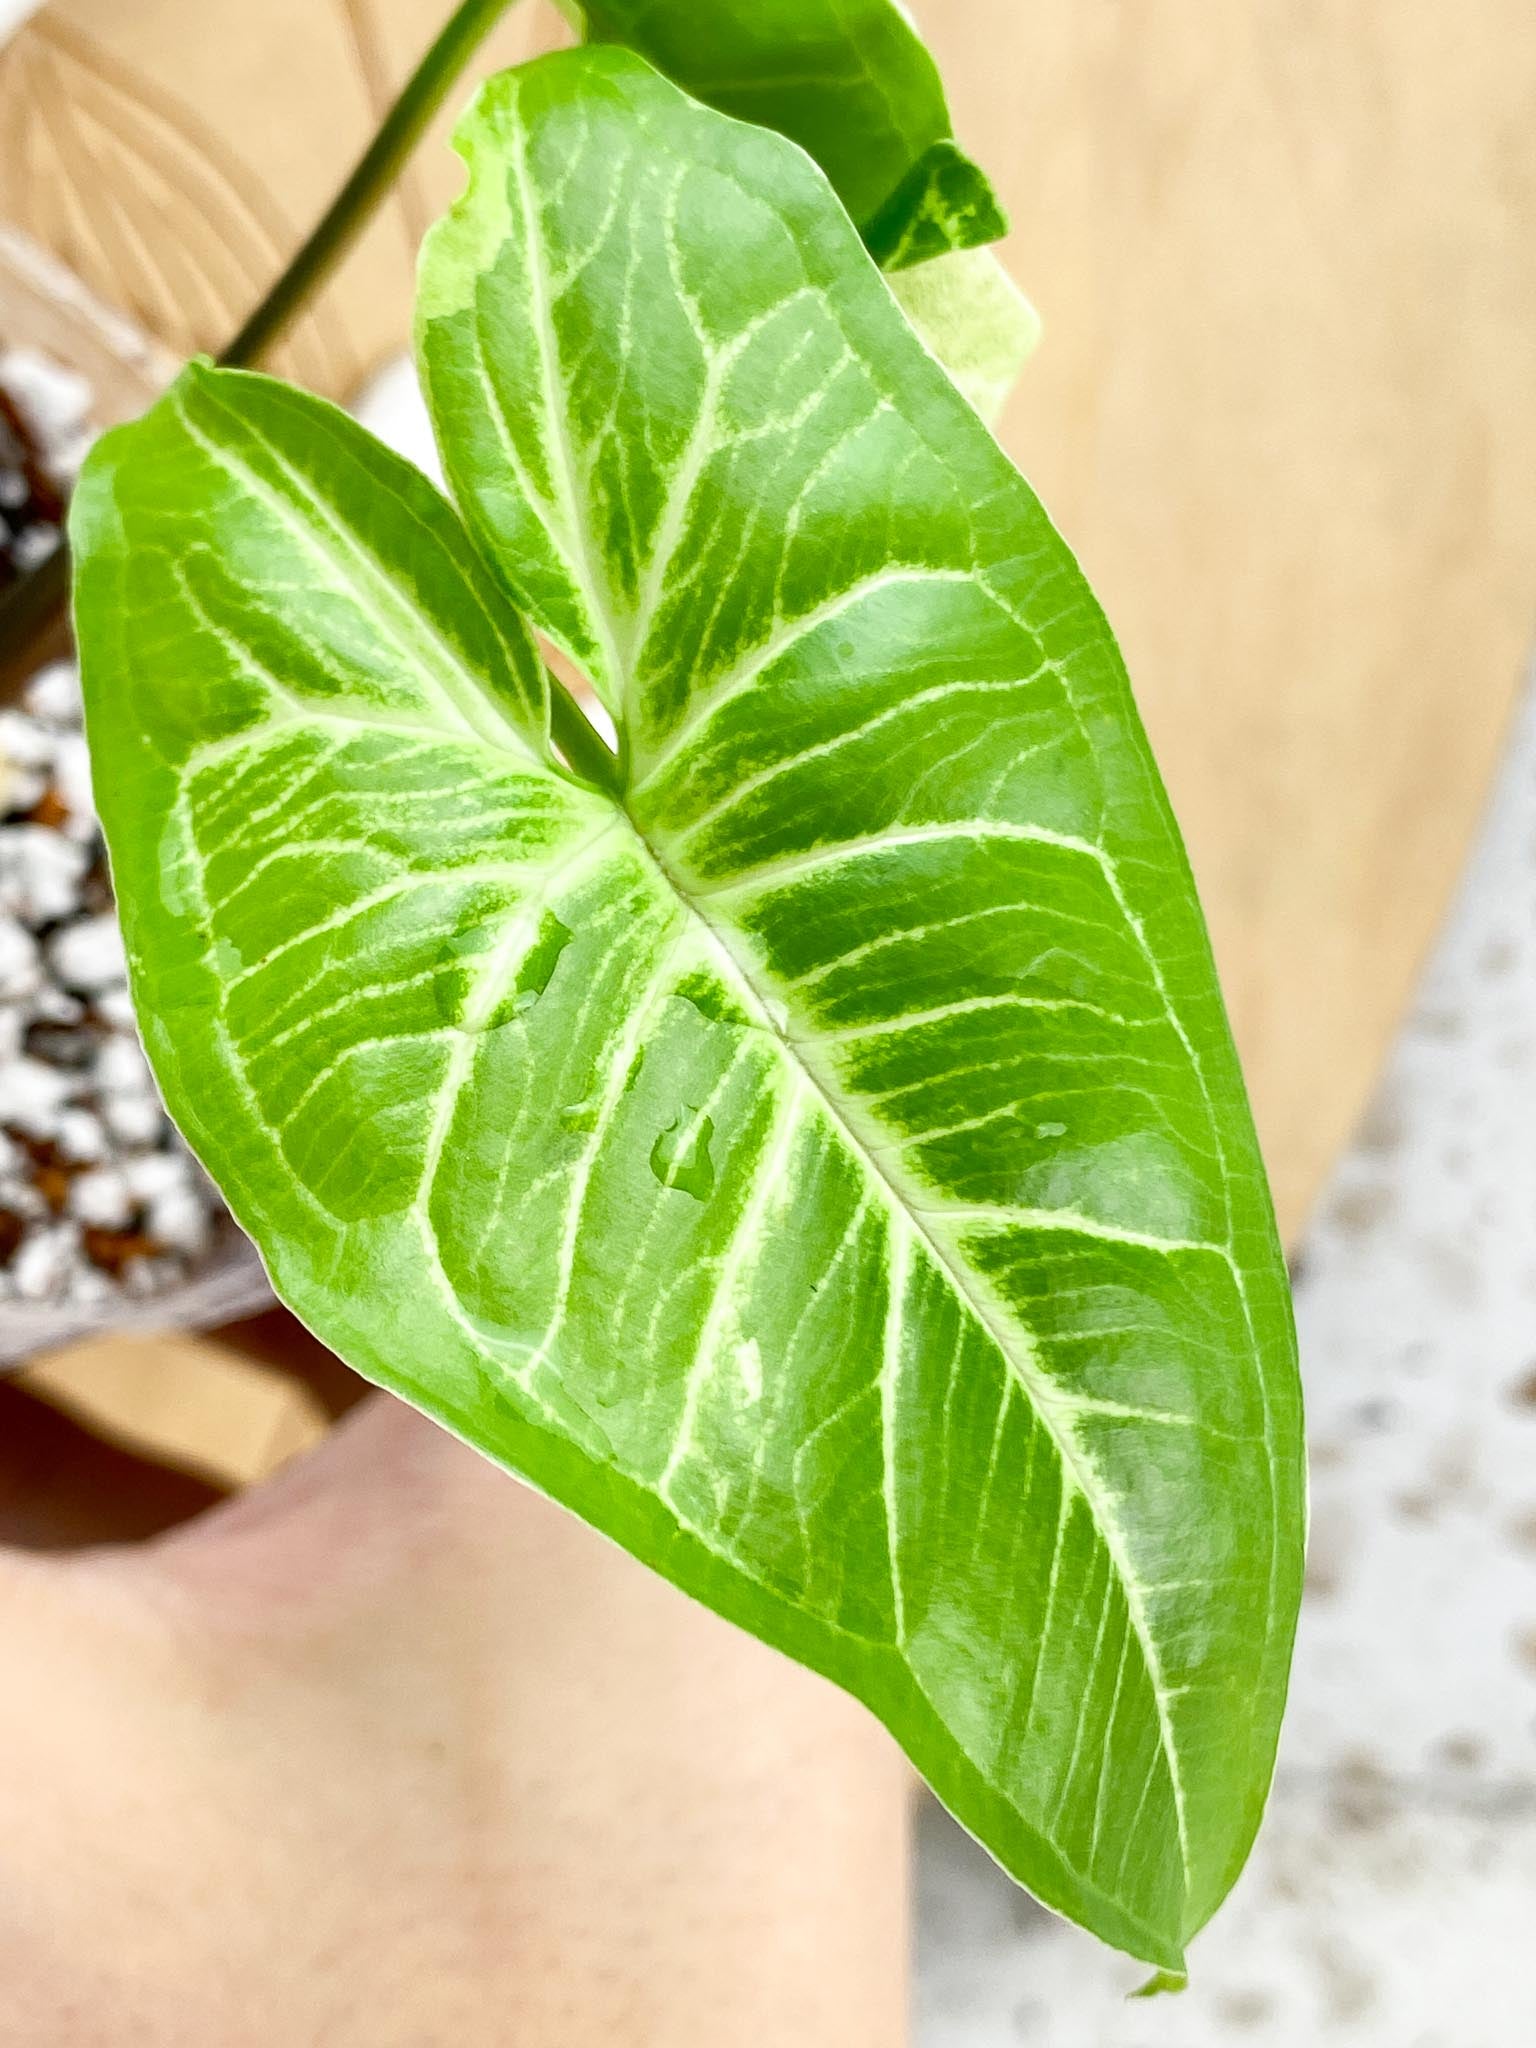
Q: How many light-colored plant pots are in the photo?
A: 1